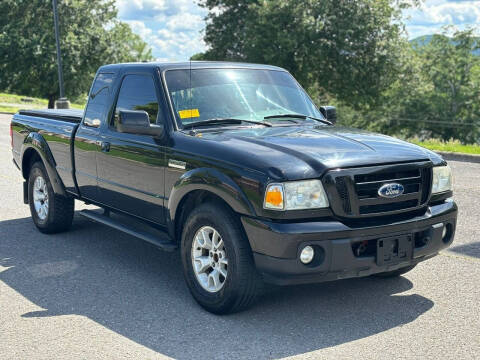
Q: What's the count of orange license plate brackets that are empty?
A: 0